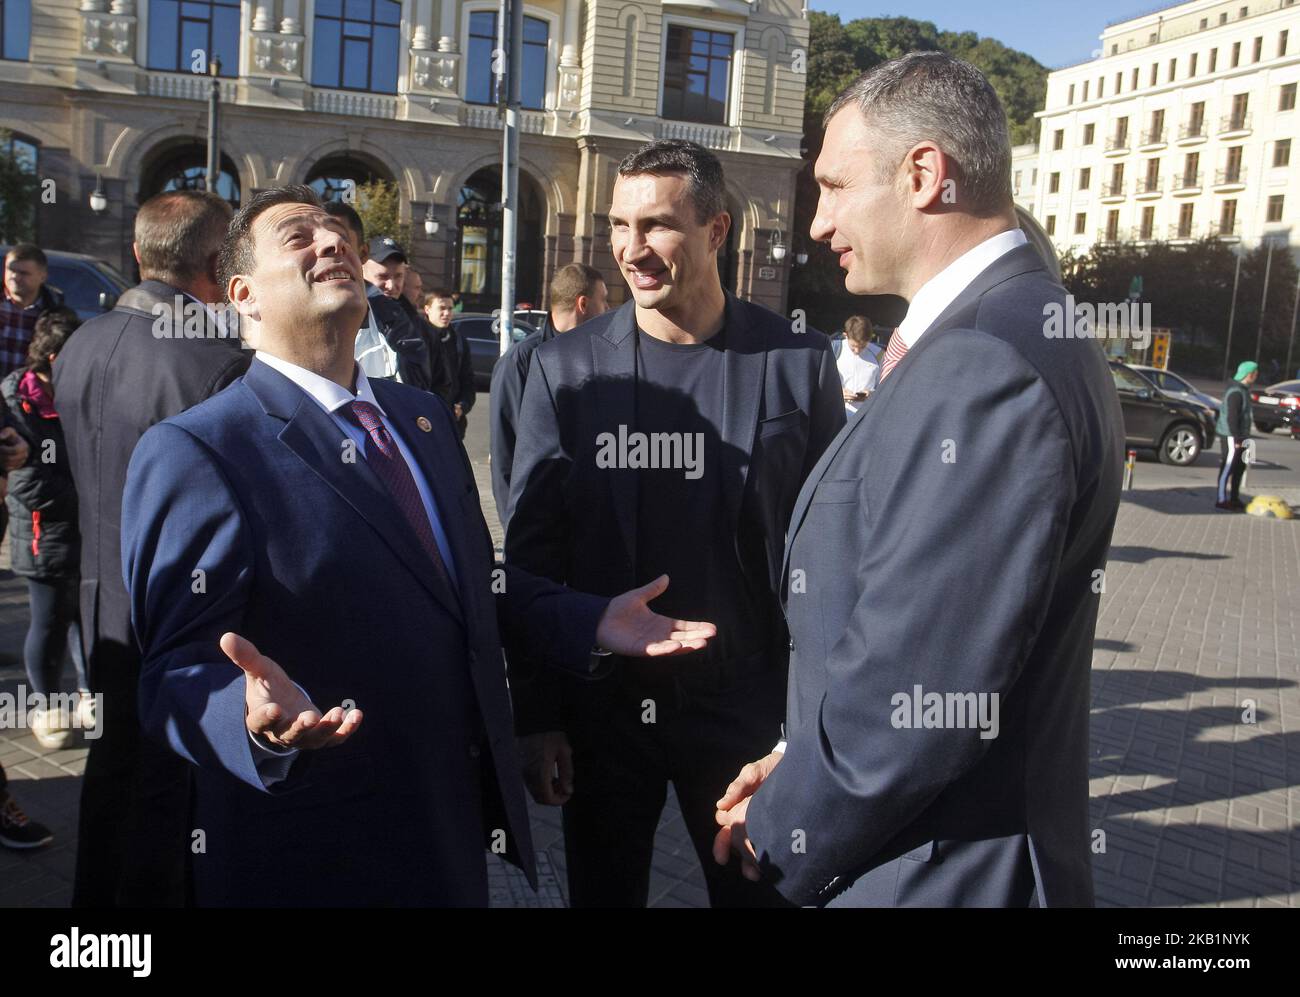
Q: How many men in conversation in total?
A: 3